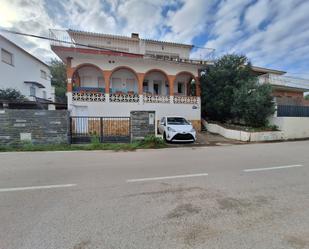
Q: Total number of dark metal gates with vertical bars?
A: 1